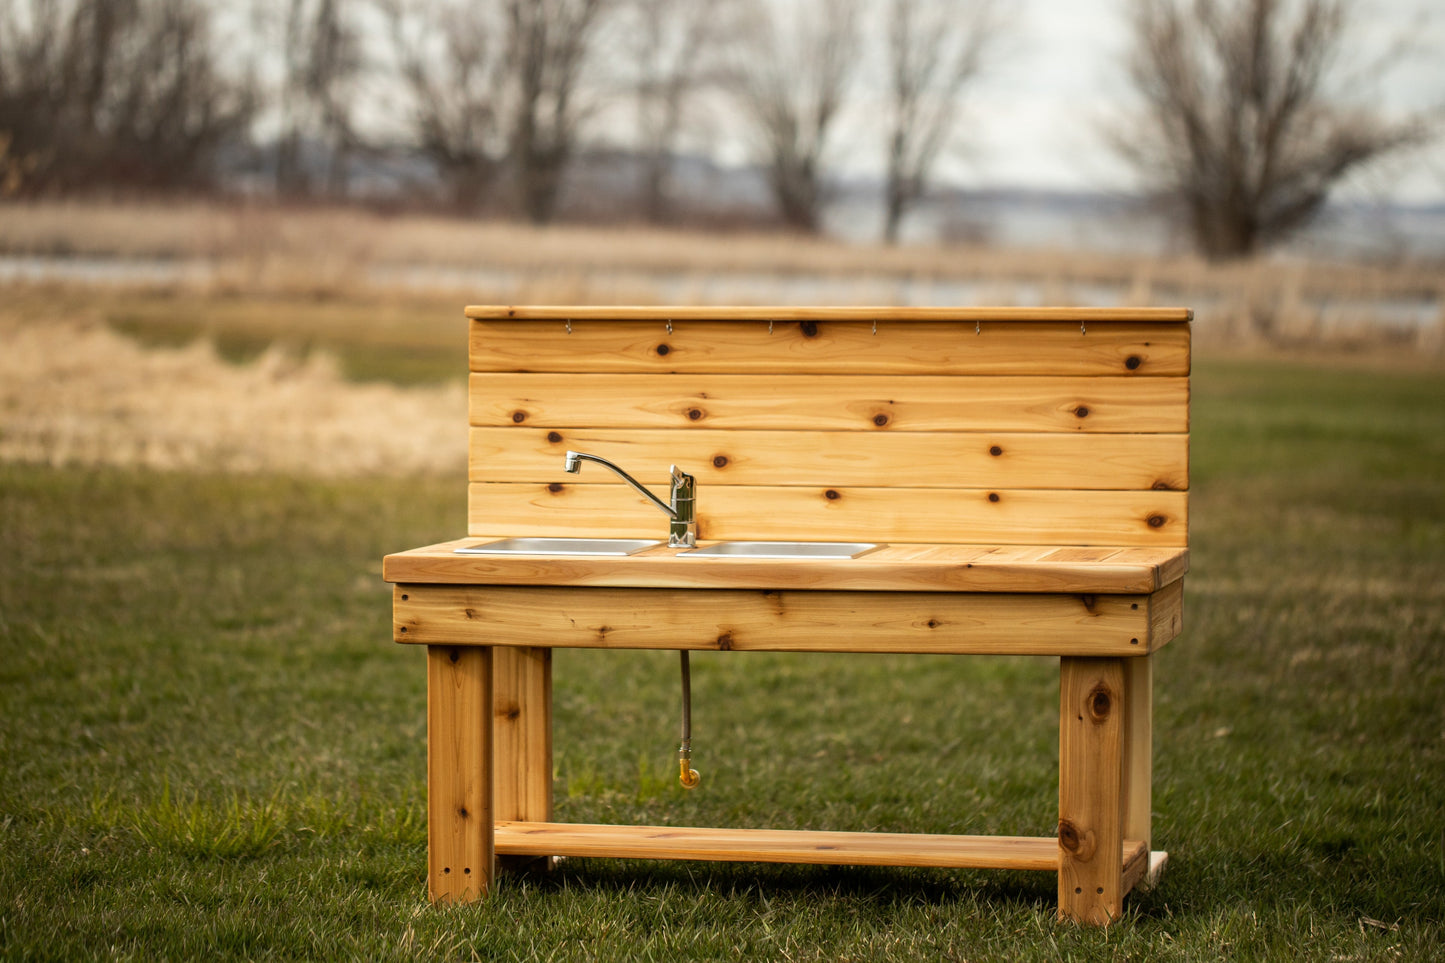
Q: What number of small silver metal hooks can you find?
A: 6